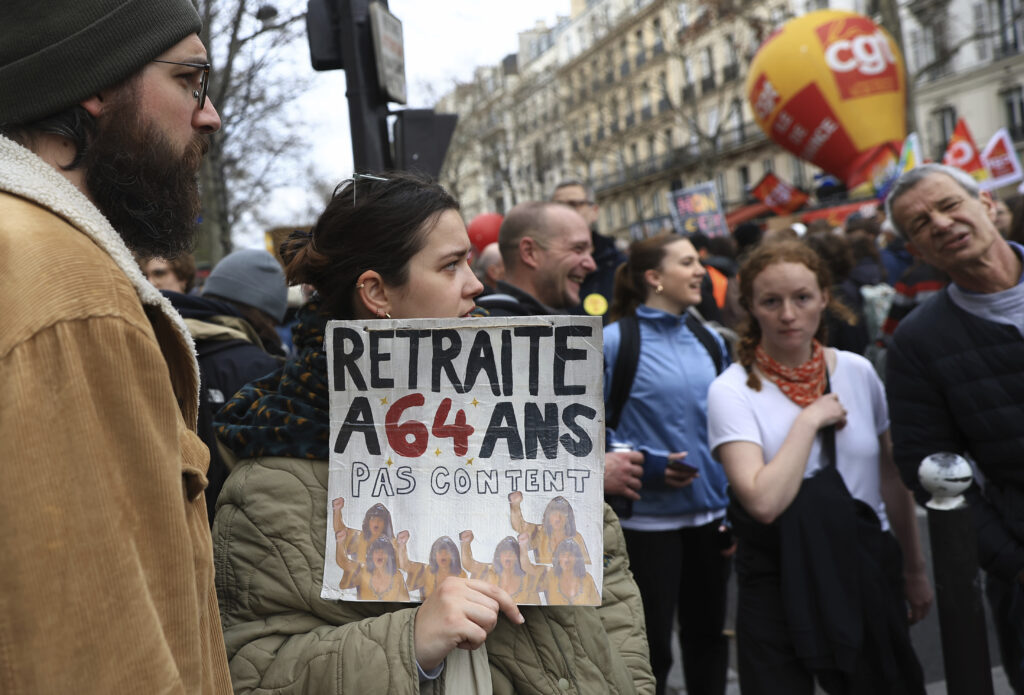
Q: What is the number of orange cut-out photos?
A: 6